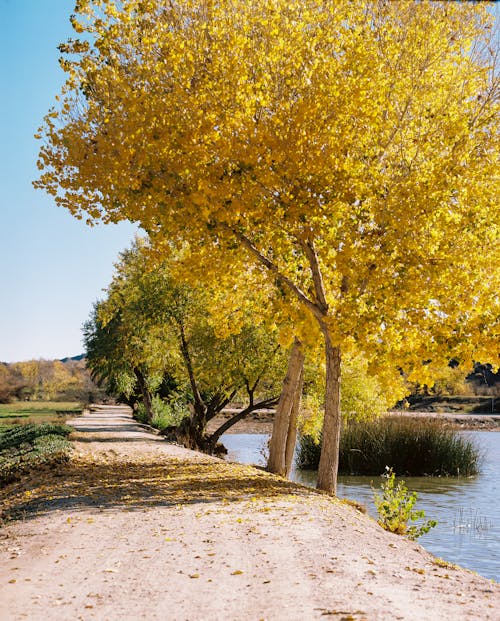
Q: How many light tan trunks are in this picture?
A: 3